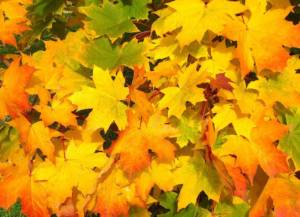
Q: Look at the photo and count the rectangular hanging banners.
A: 0